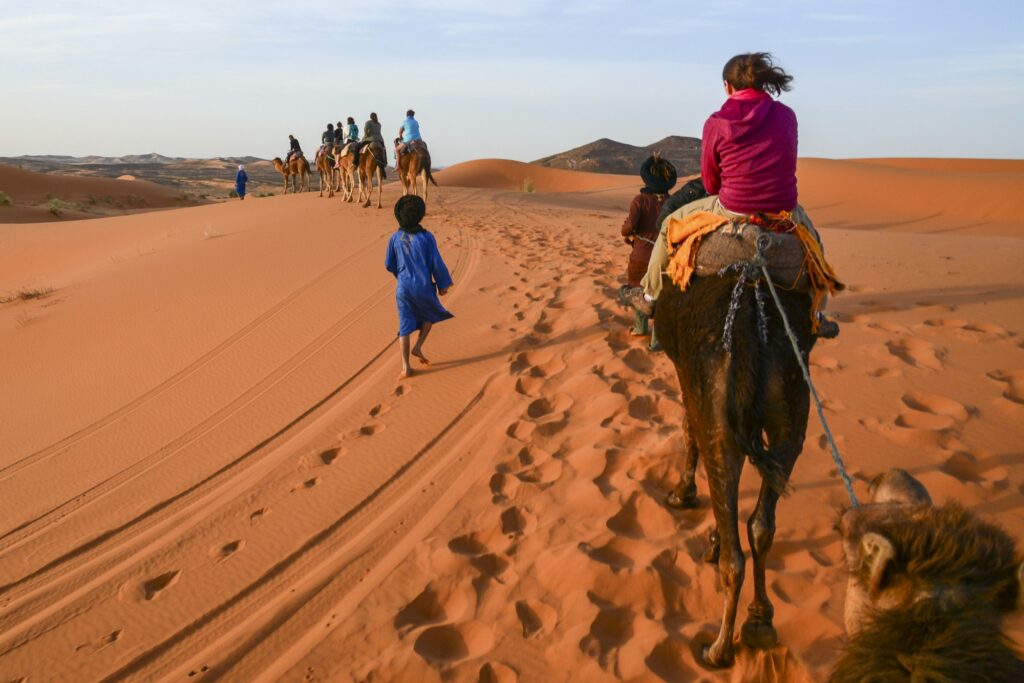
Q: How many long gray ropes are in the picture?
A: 1